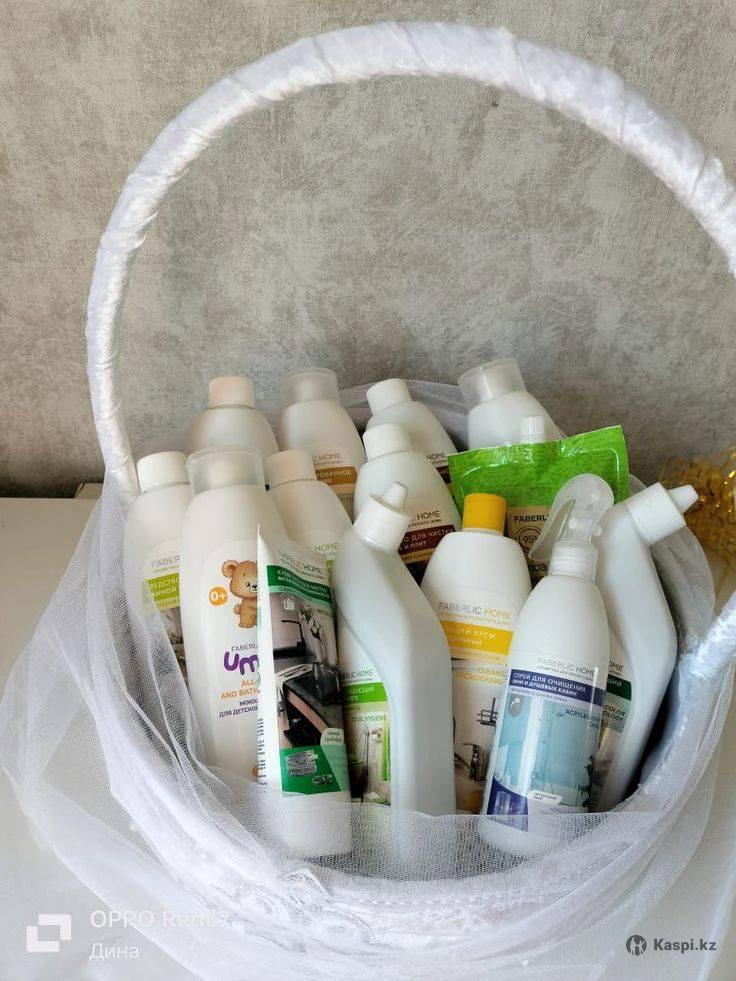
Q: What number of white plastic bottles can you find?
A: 12